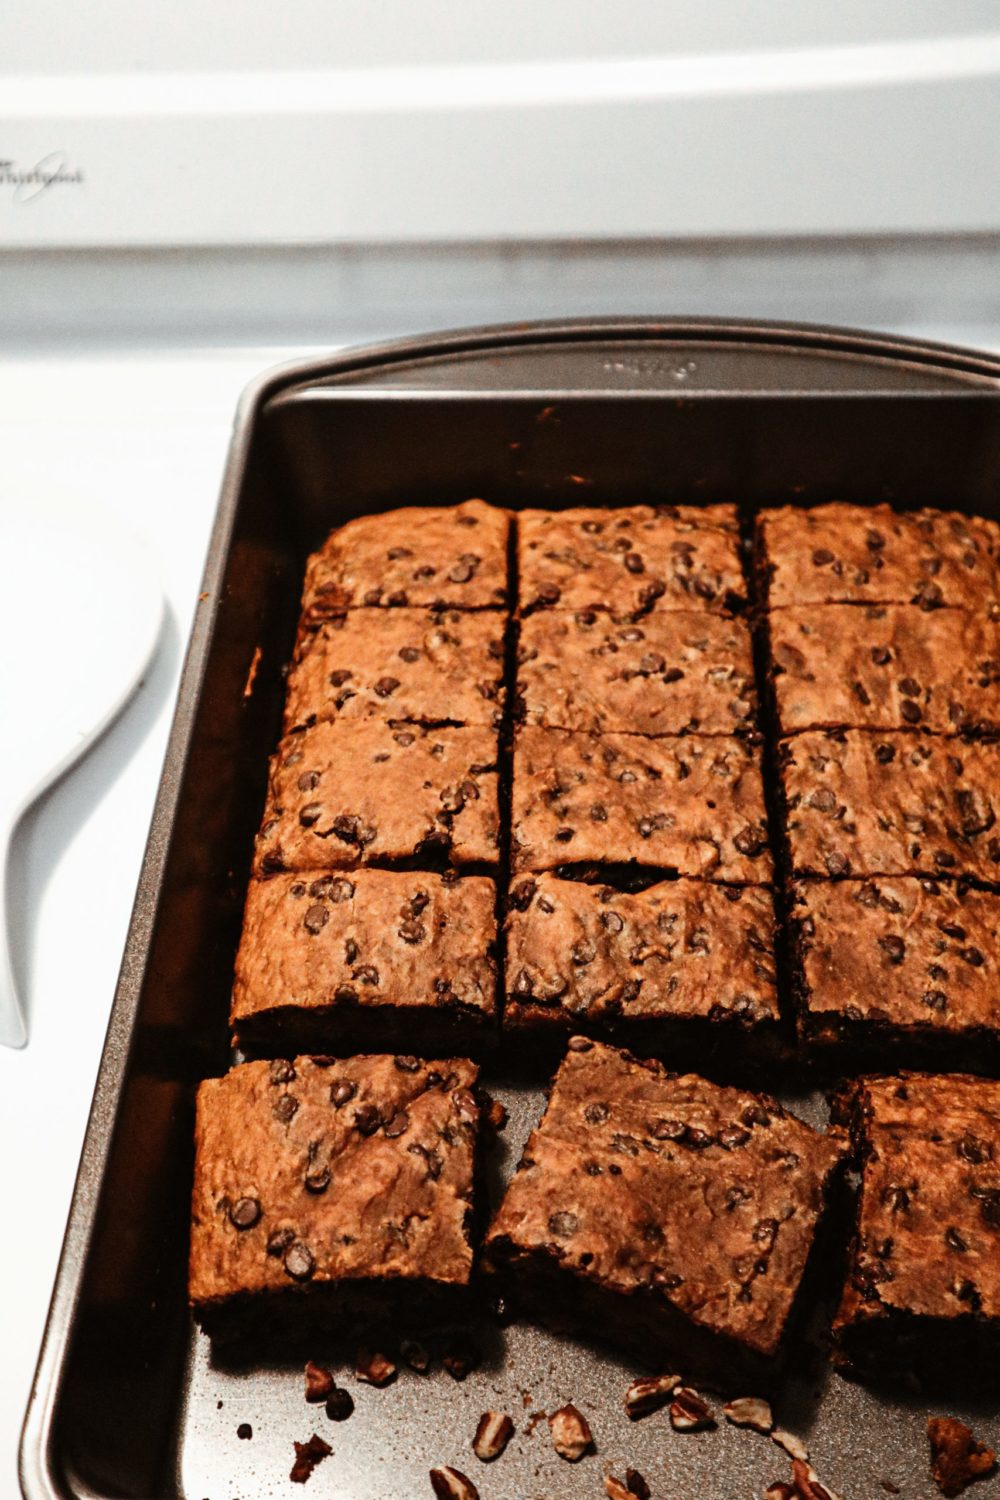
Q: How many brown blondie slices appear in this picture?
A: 15